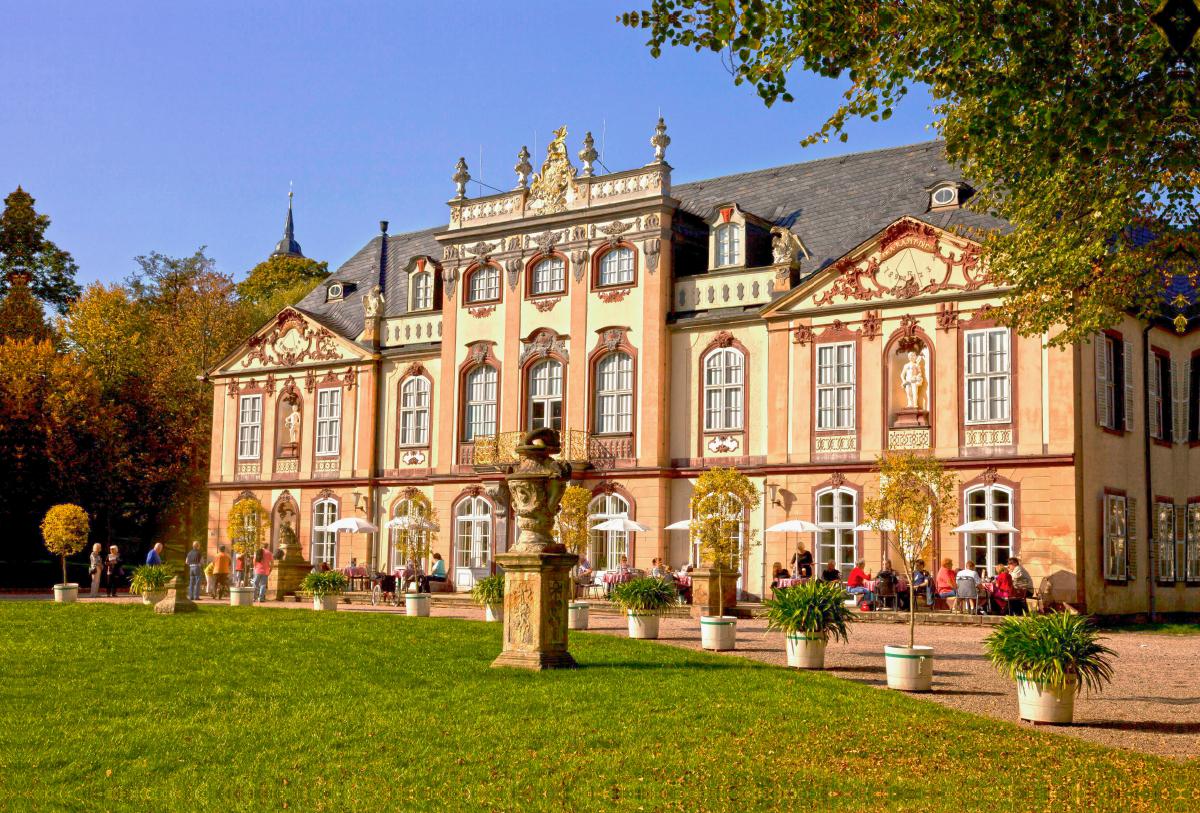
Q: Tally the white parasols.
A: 7